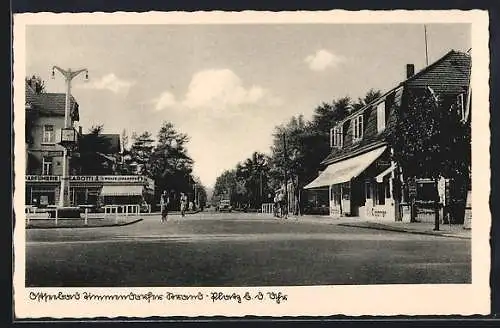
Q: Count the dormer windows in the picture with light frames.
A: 3